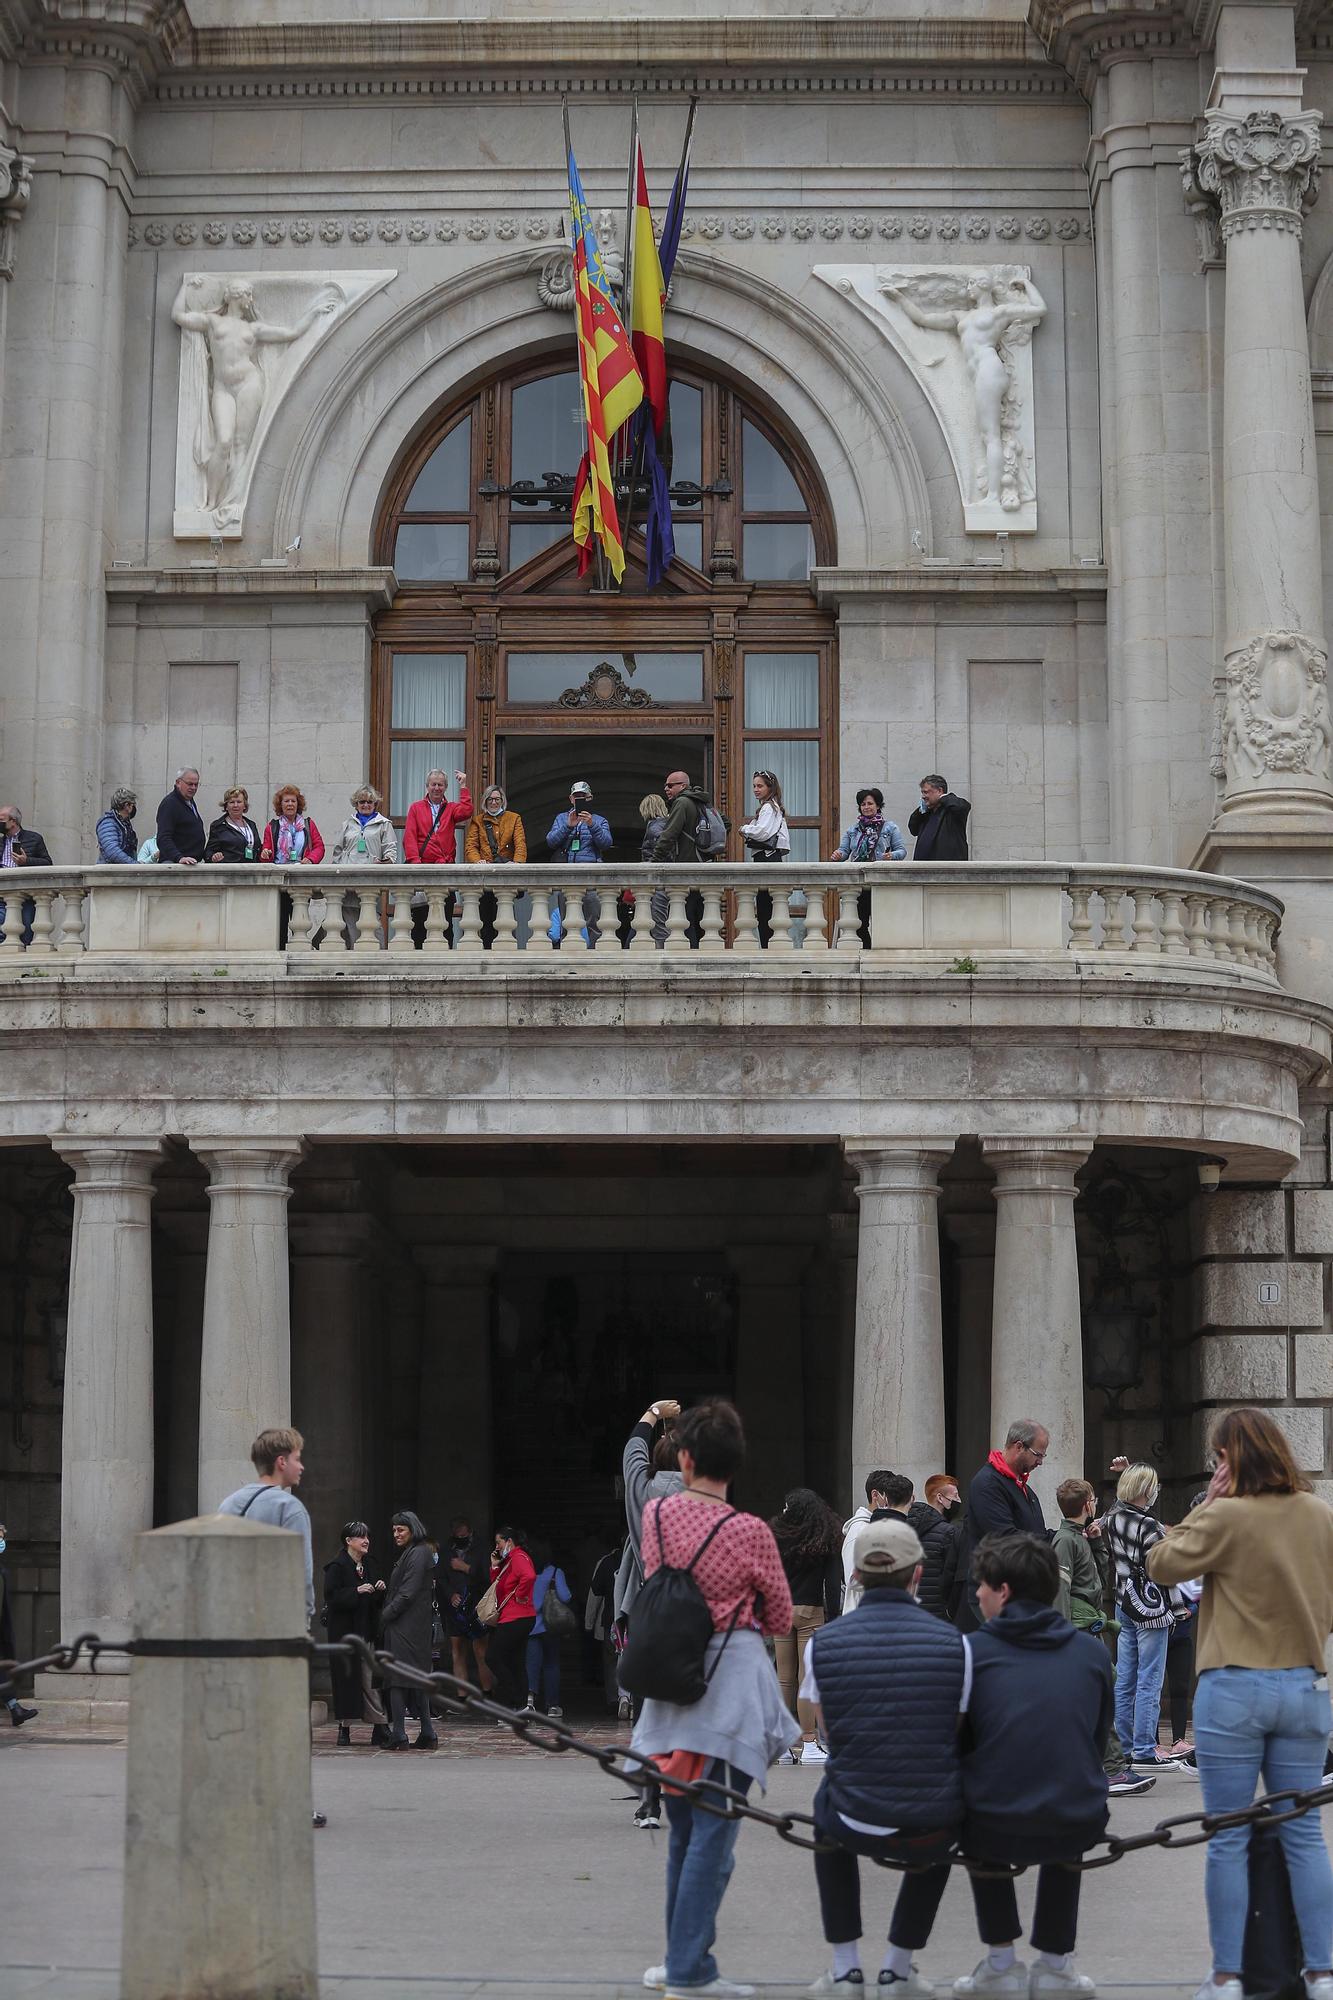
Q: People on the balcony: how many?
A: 15